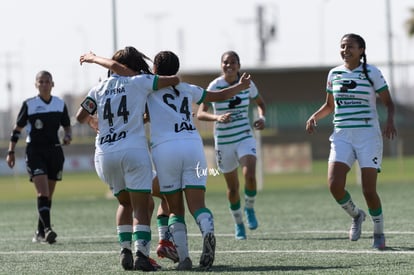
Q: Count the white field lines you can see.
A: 2